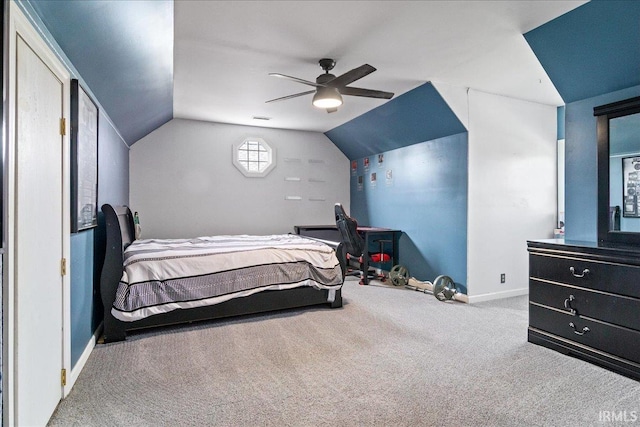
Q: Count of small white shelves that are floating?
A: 6